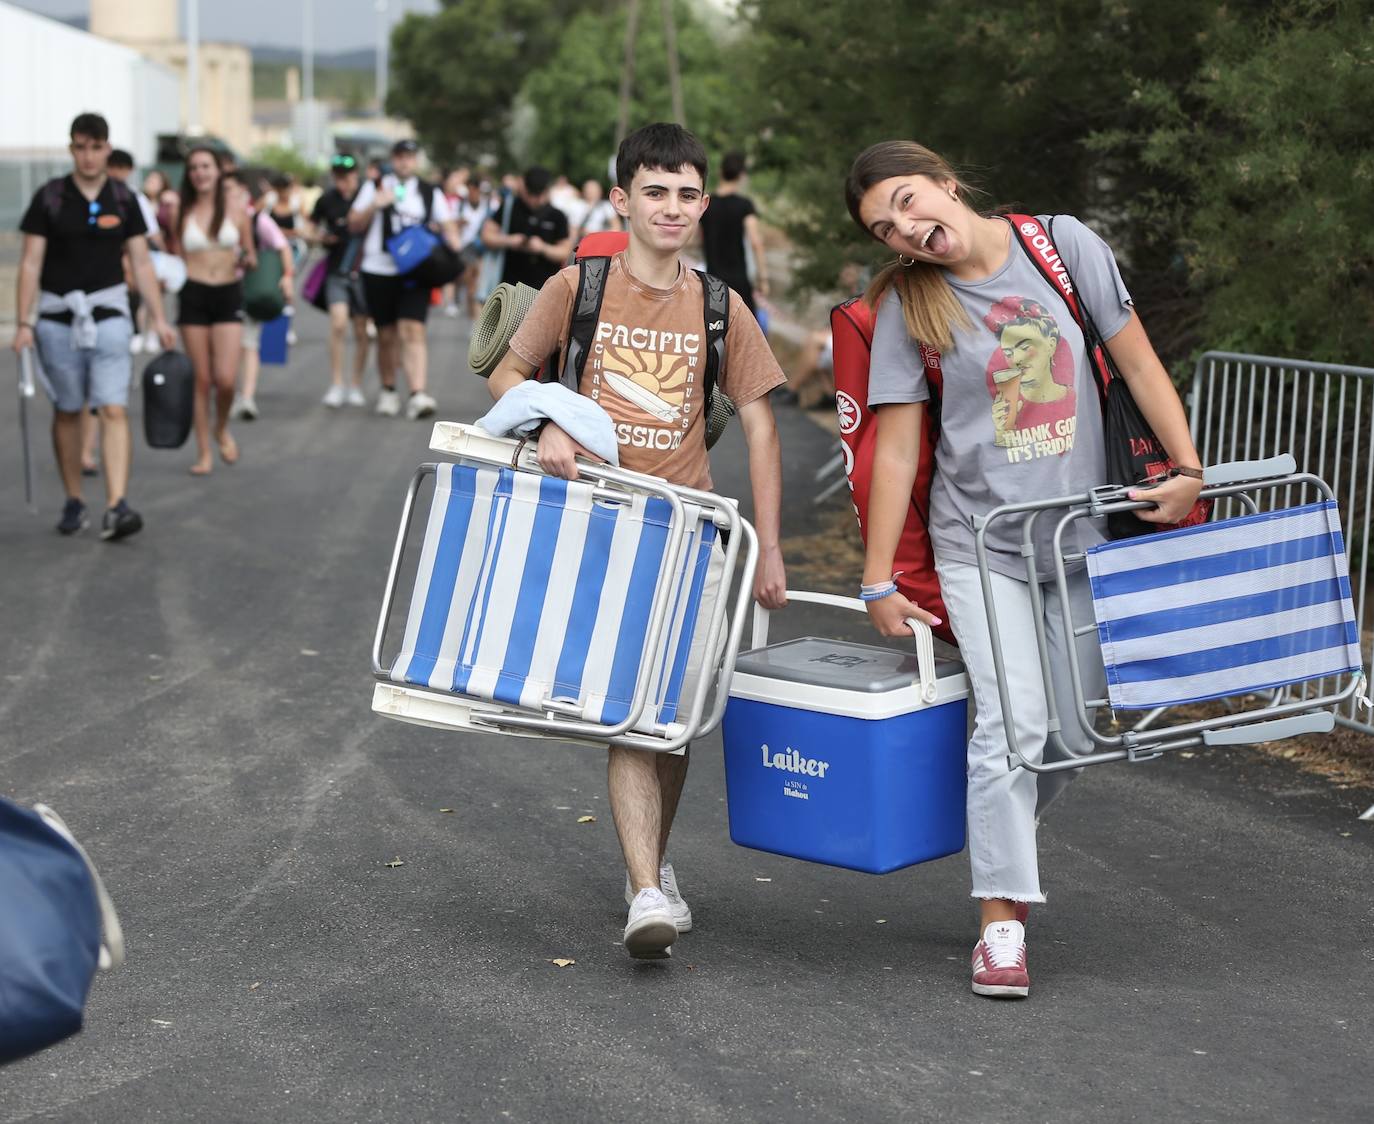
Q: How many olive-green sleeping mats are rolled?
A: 1